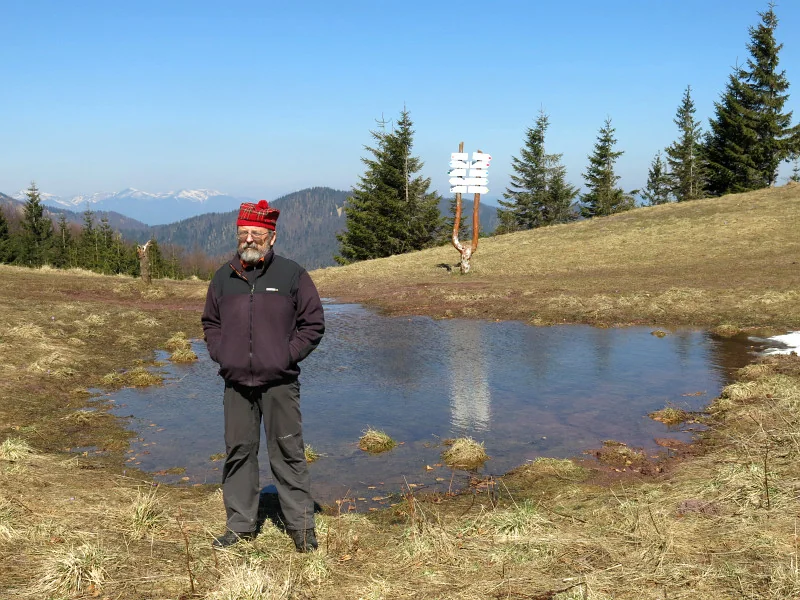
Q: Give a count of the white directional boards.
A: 10